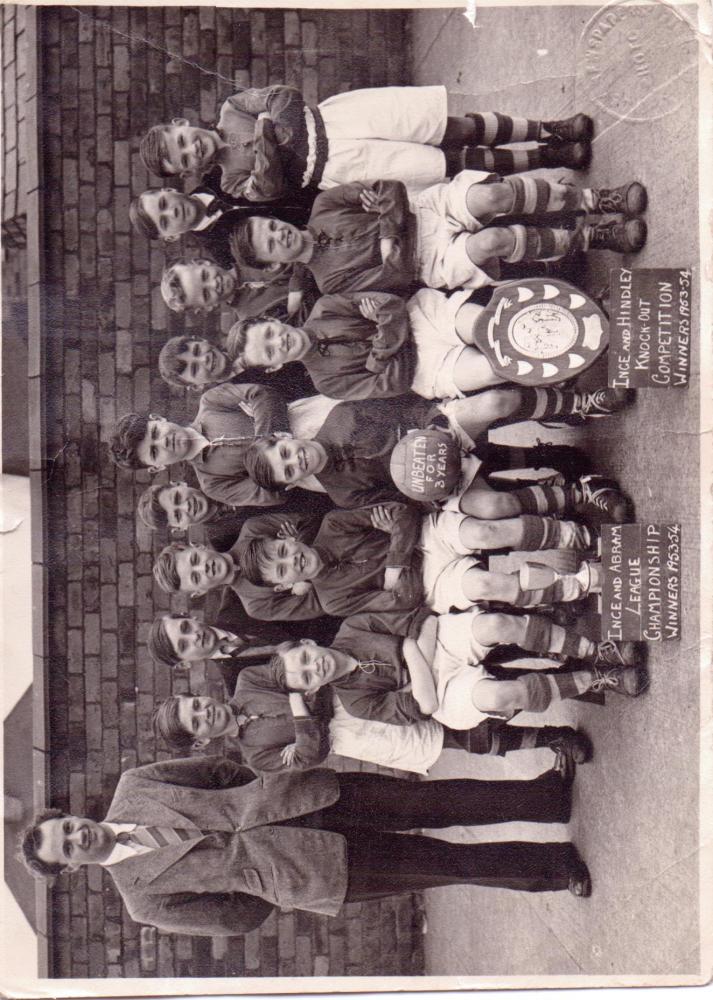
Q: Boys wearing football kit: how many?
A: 10